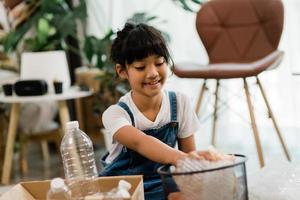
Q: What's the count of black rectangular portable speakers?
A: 1